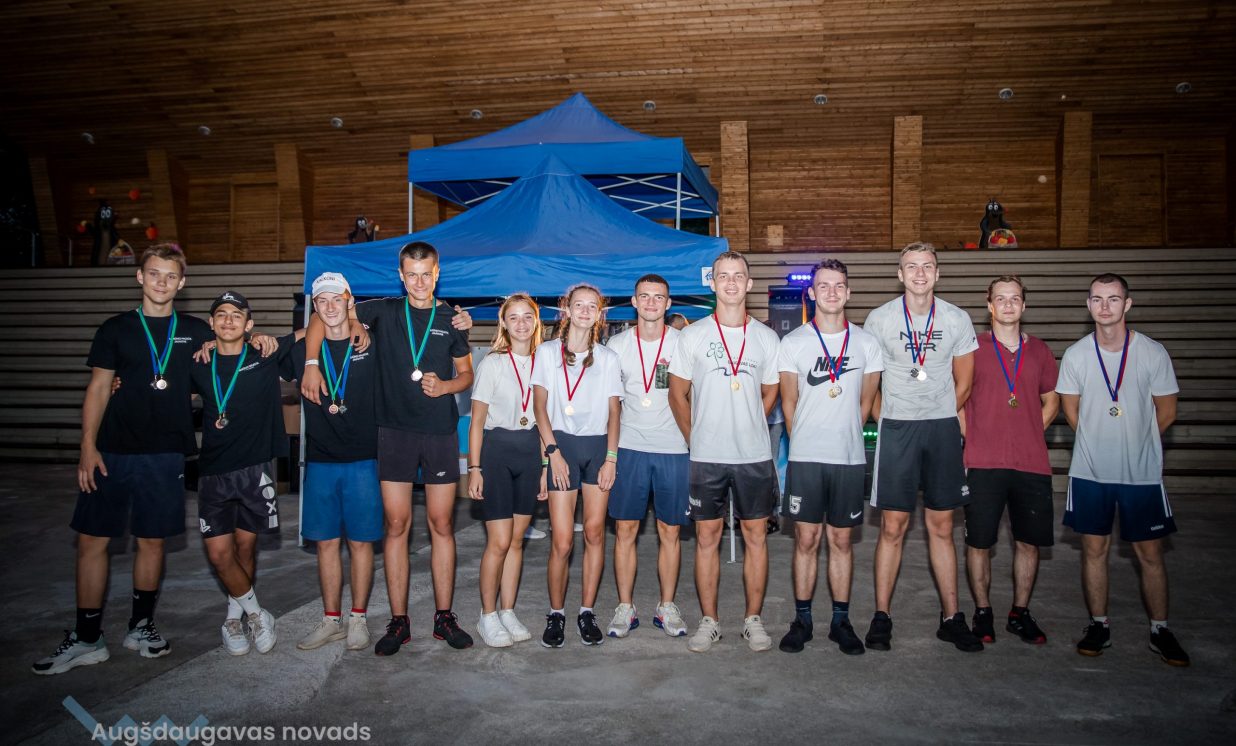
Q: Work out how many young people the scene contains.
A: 12